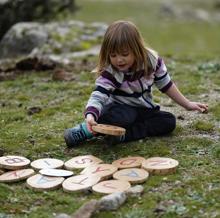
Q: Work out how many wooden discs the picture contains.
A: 13